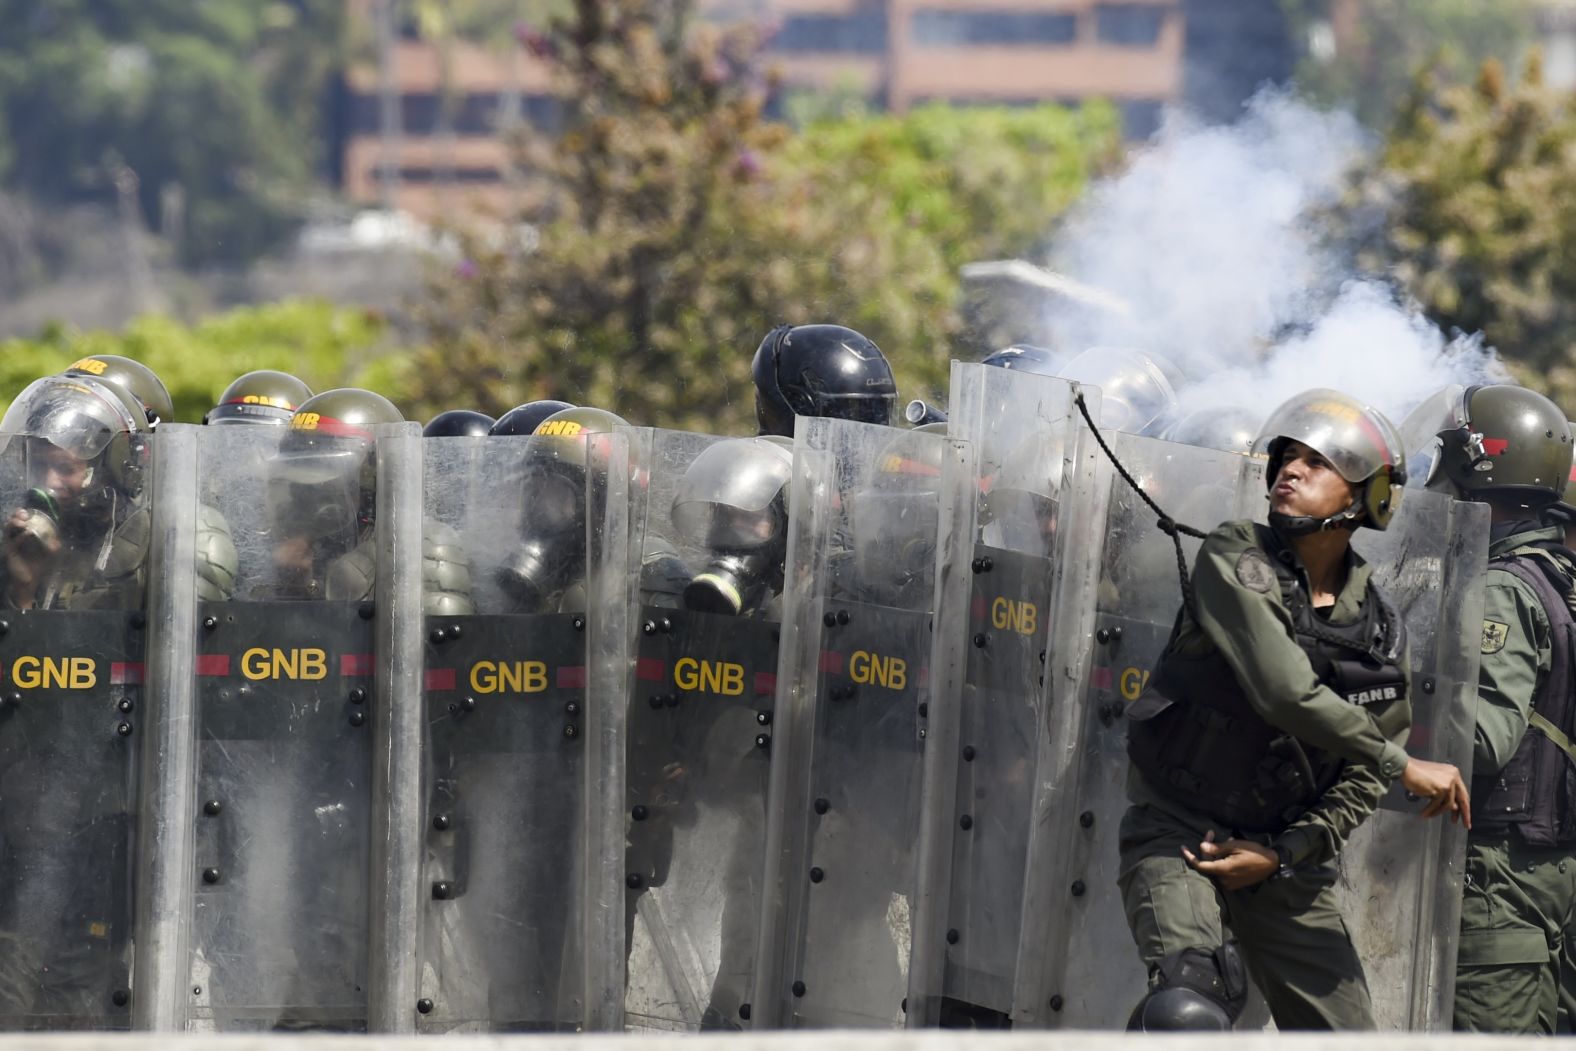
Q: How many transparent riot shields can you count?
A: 8